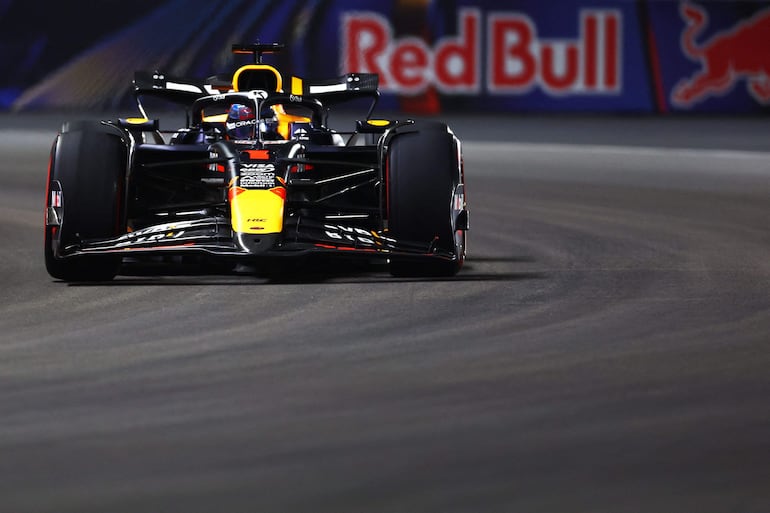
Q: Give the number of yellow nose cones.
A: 1